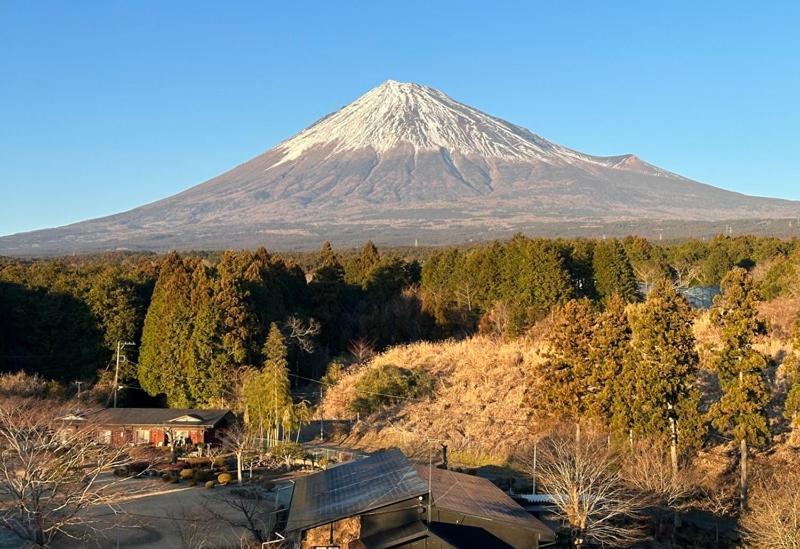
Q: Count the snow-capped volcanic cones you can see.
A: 1